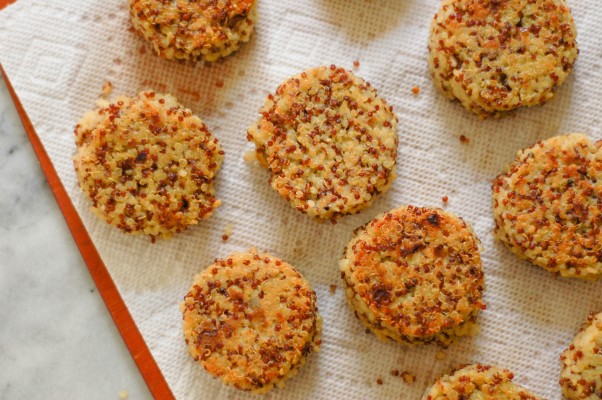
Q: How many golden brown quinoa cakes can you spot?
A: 9